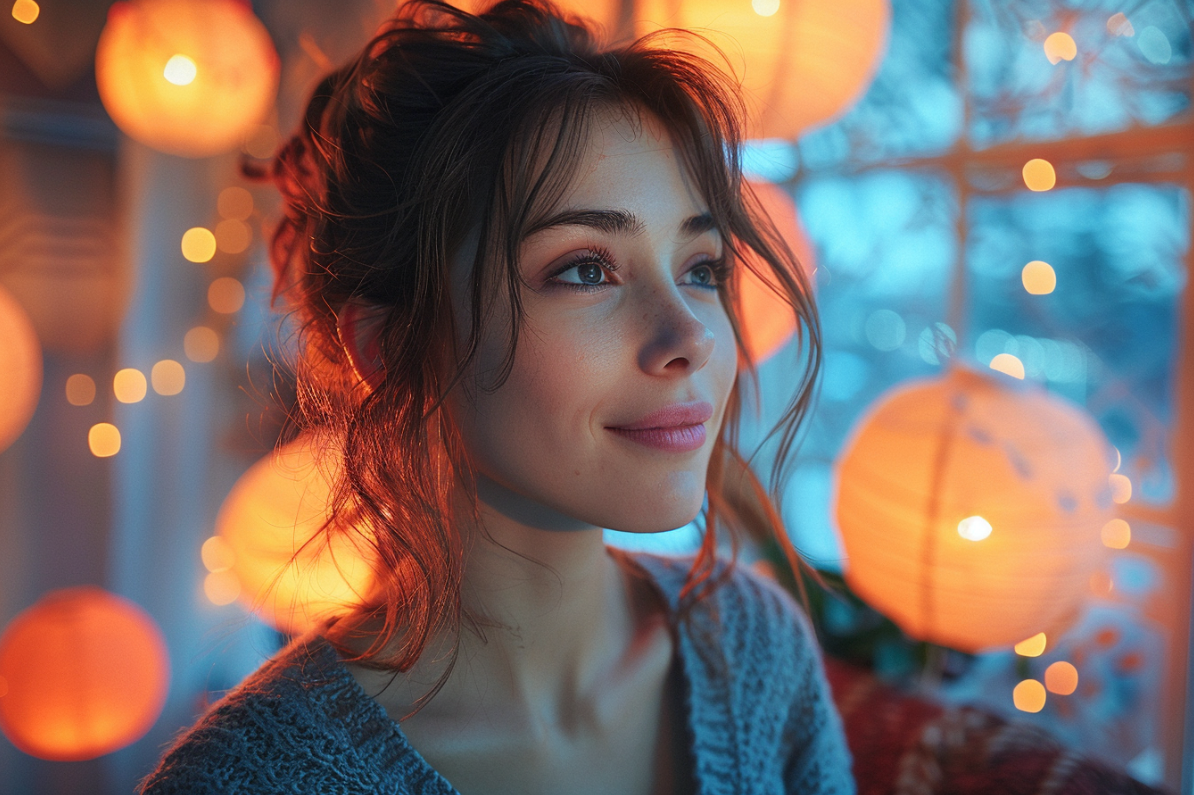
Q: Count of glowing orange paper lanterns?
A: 8